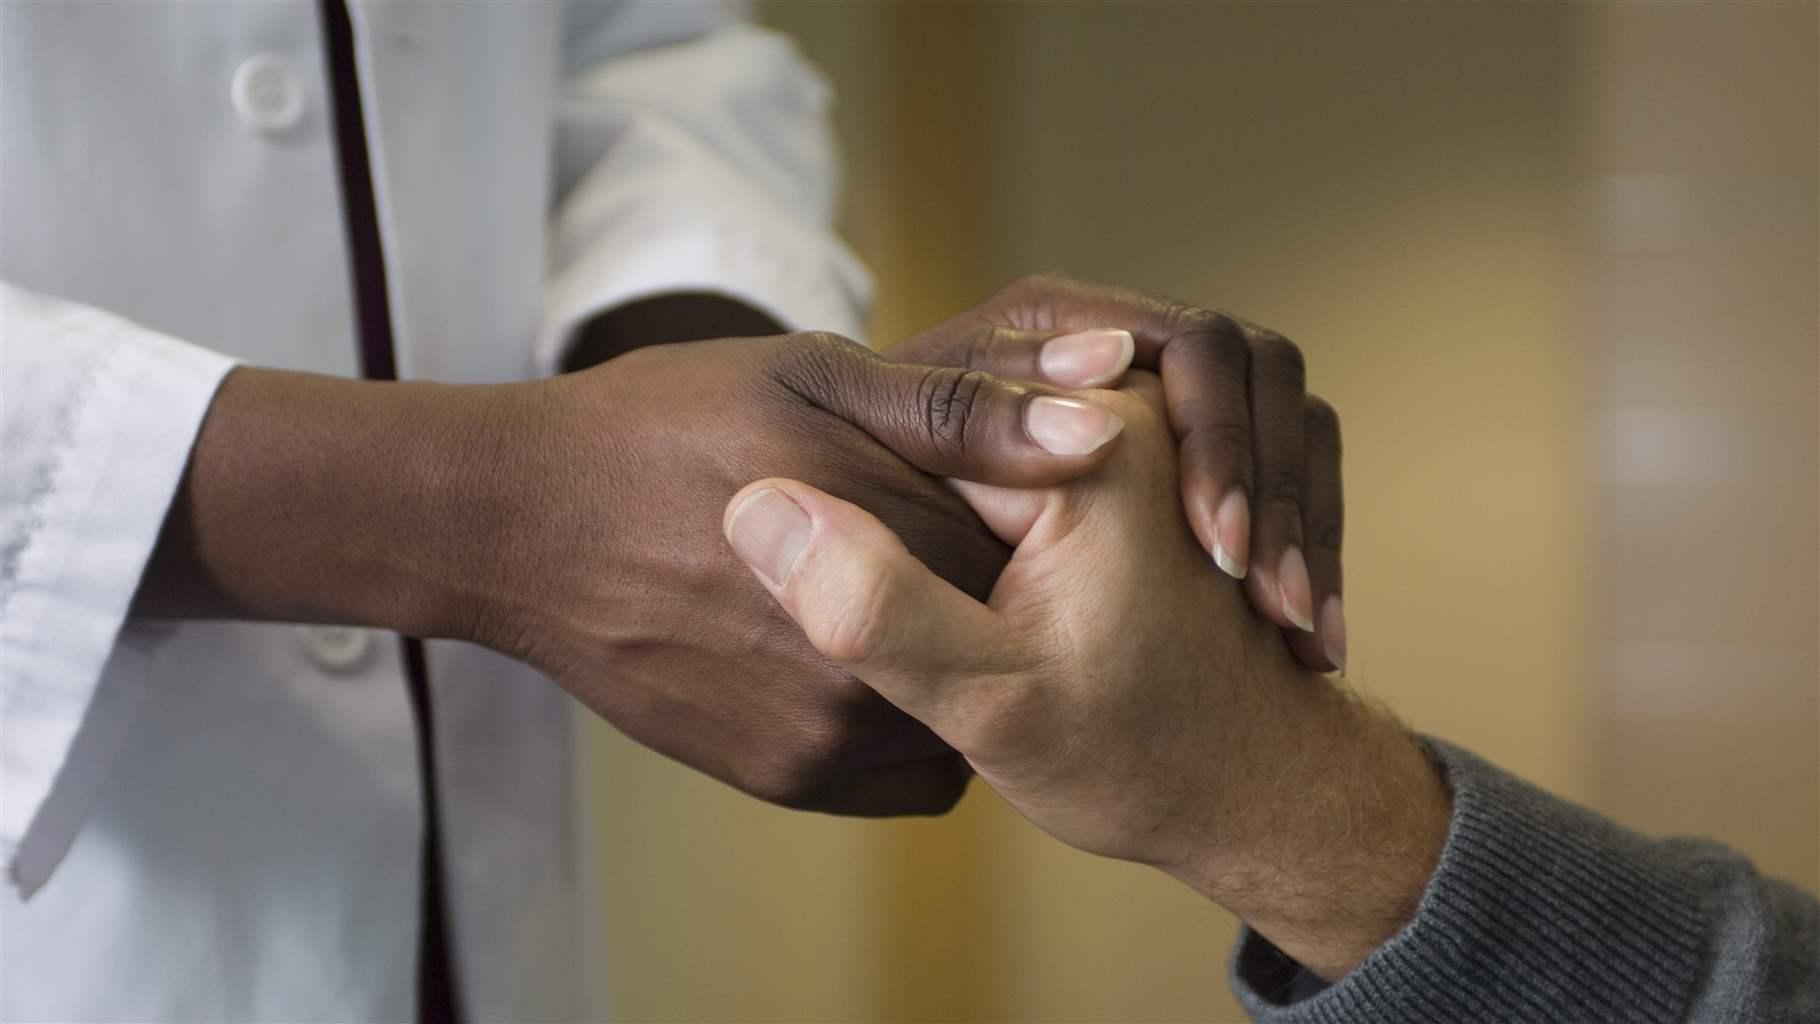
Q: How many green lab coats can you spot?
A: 0